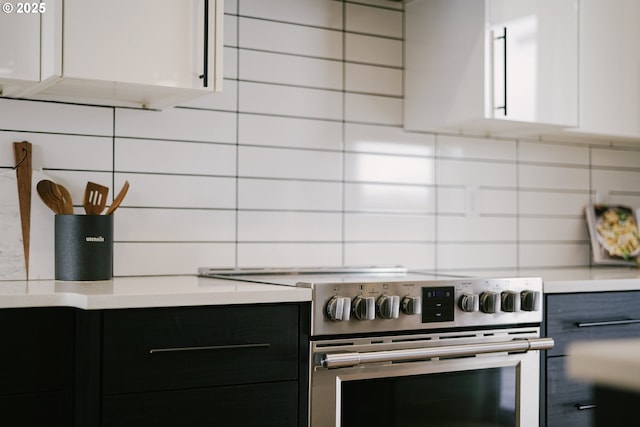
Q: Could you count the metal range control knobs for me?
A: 8